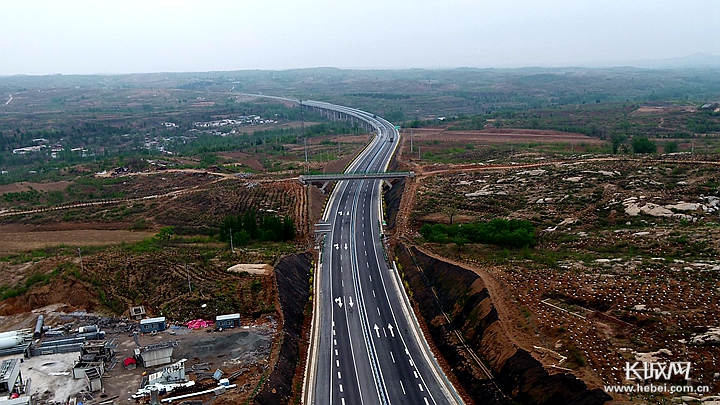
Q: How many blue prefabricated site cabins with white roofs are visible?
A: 2